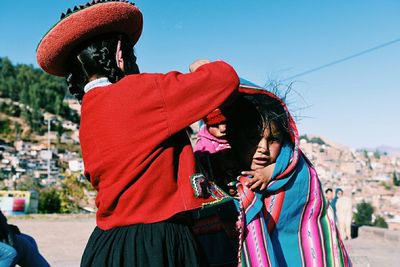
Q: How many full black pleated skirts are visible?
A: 1